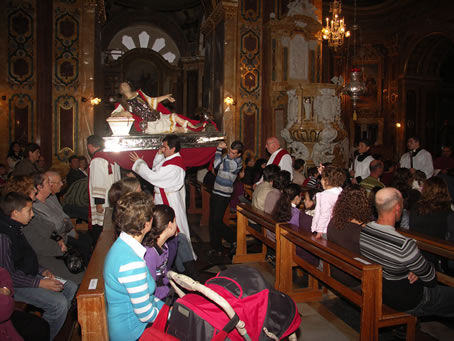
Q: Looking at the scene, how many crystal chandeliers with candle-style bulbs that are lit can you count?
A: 1